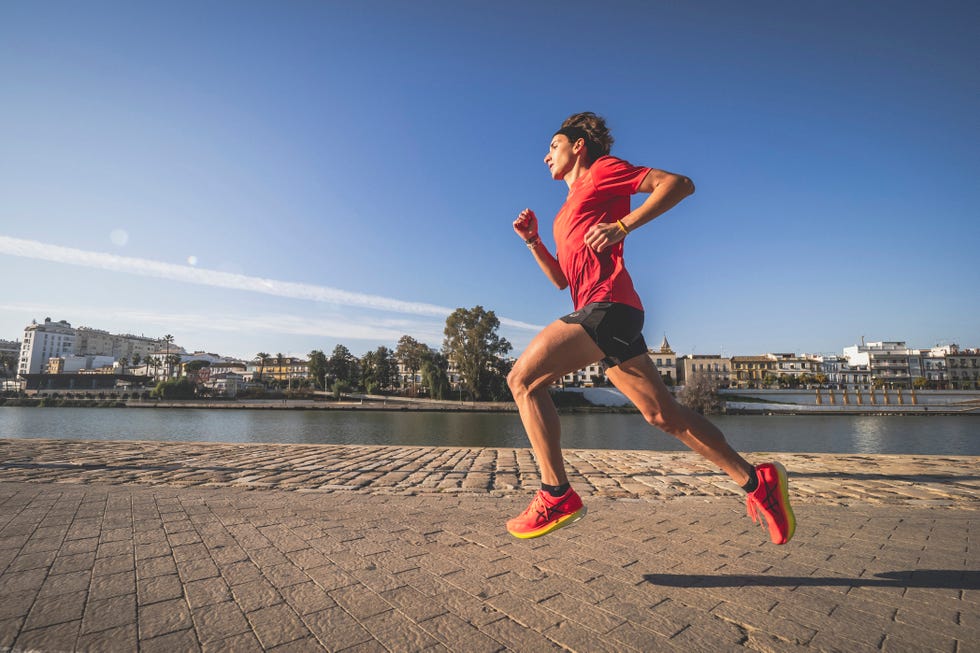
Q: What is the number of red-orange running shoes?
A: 2